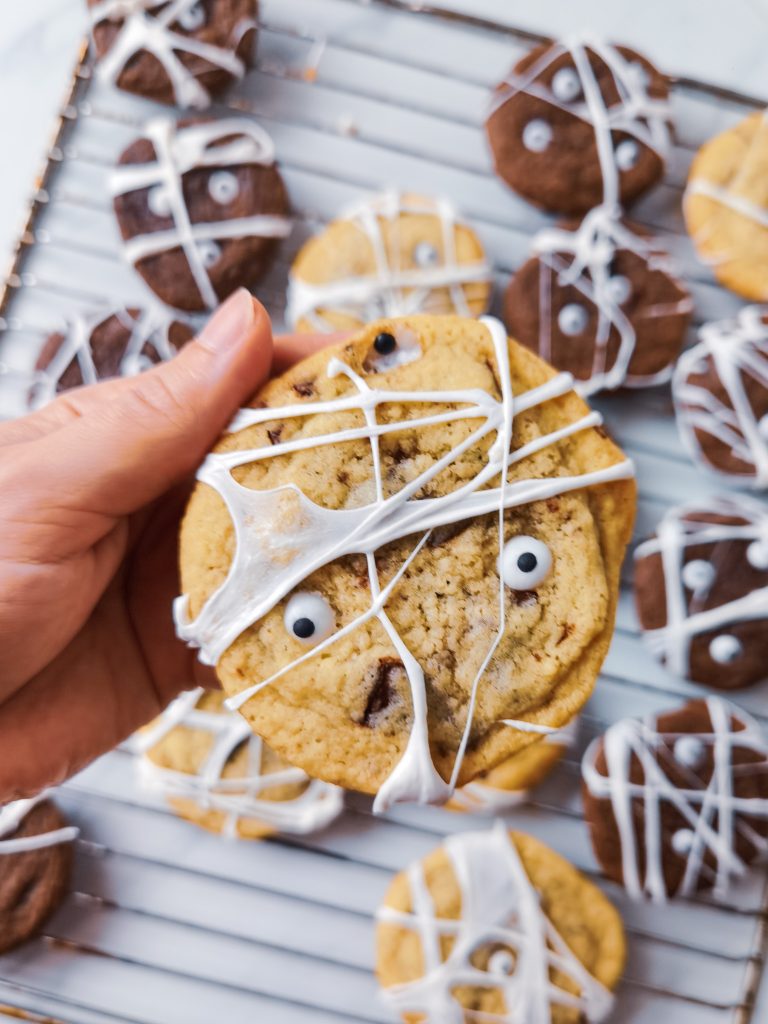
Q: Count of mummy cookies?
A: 15